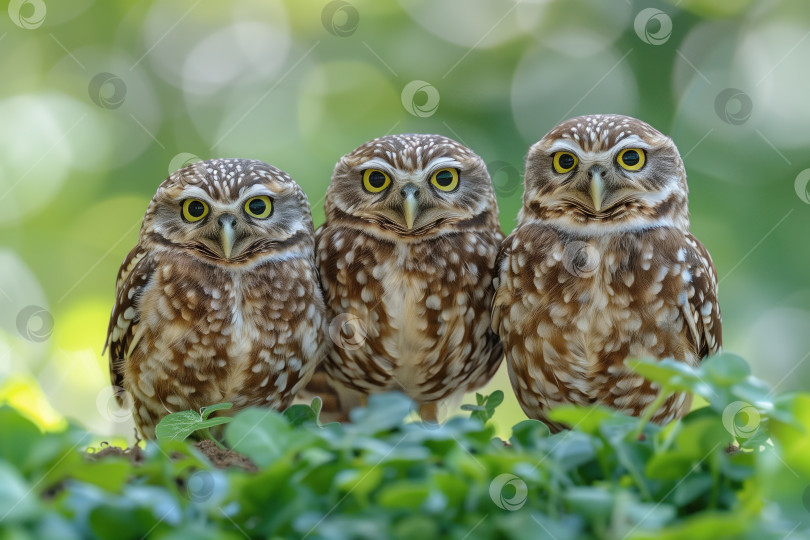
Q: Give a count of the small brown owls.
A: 3